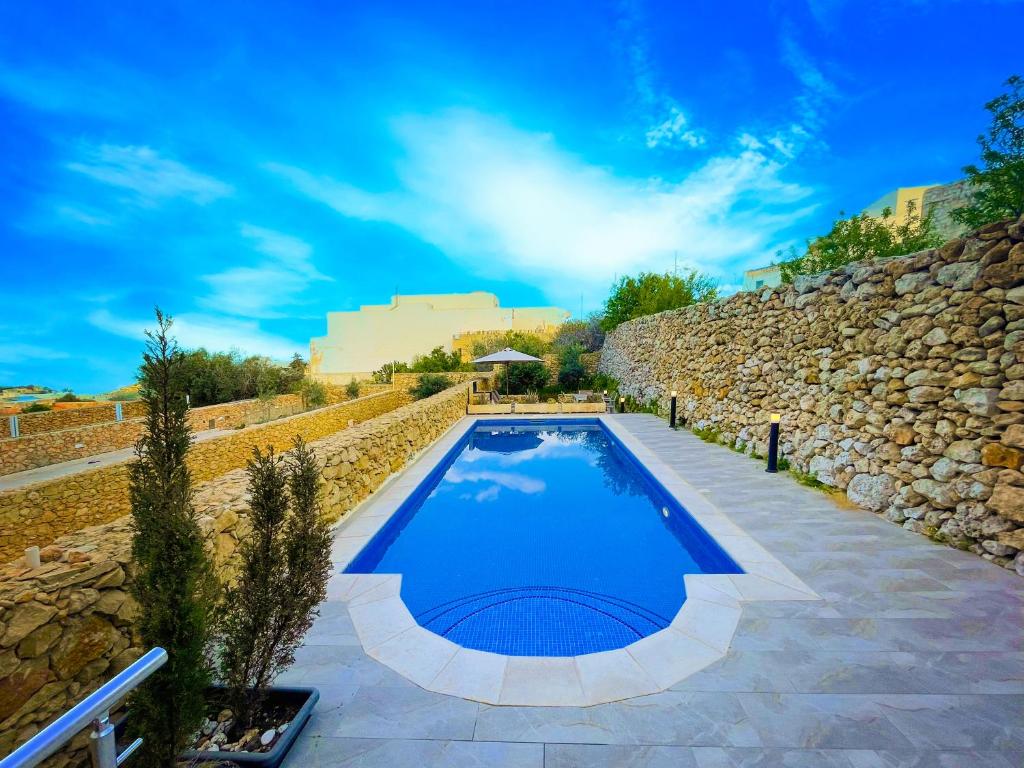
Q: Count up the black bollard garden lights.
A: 4